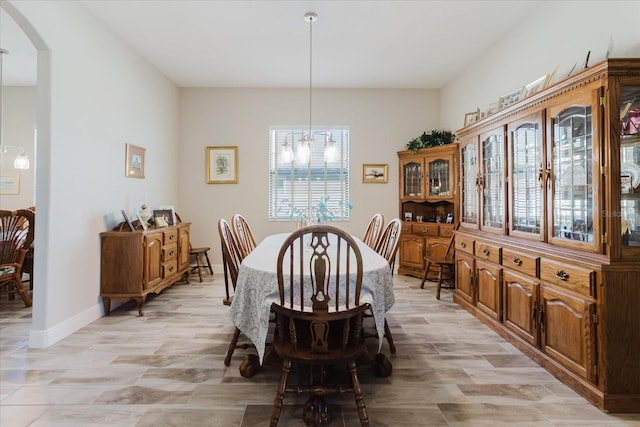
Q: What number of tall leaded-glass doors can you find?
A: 4